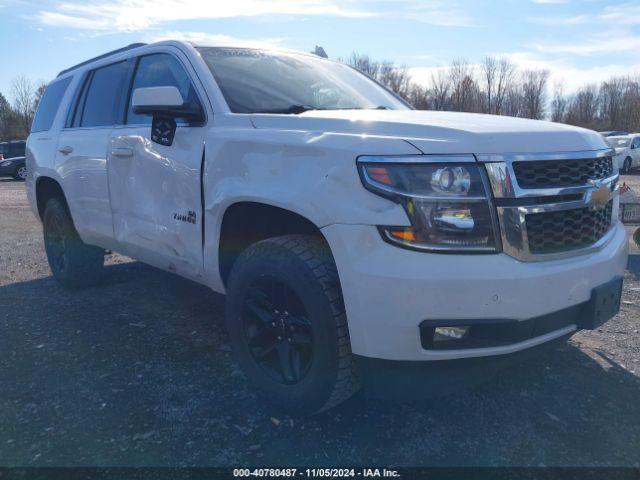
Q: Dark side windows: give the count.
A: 3